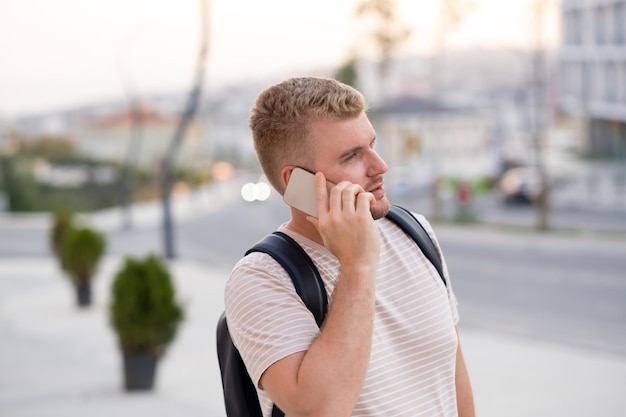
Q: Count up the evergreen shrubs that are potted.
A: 3